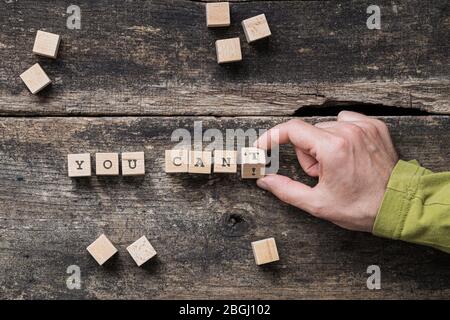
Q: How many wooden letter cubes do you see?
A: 7